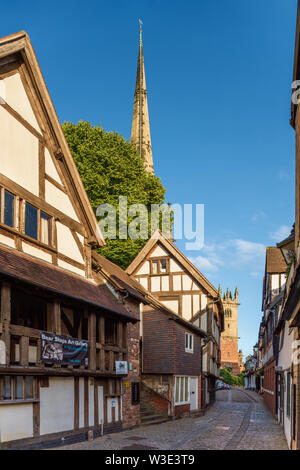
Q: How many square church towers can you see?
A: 1